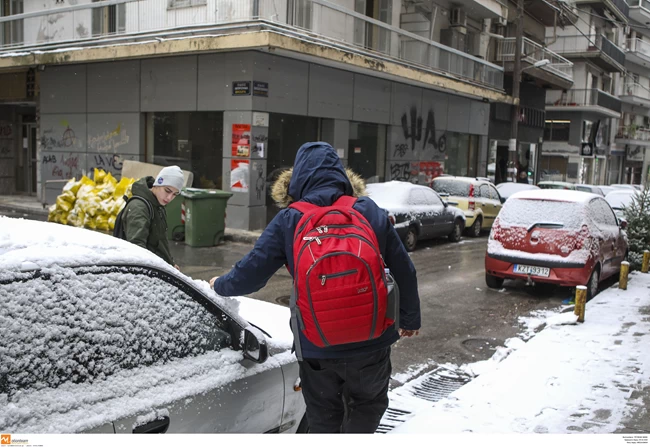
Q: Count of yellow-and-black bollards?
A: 3